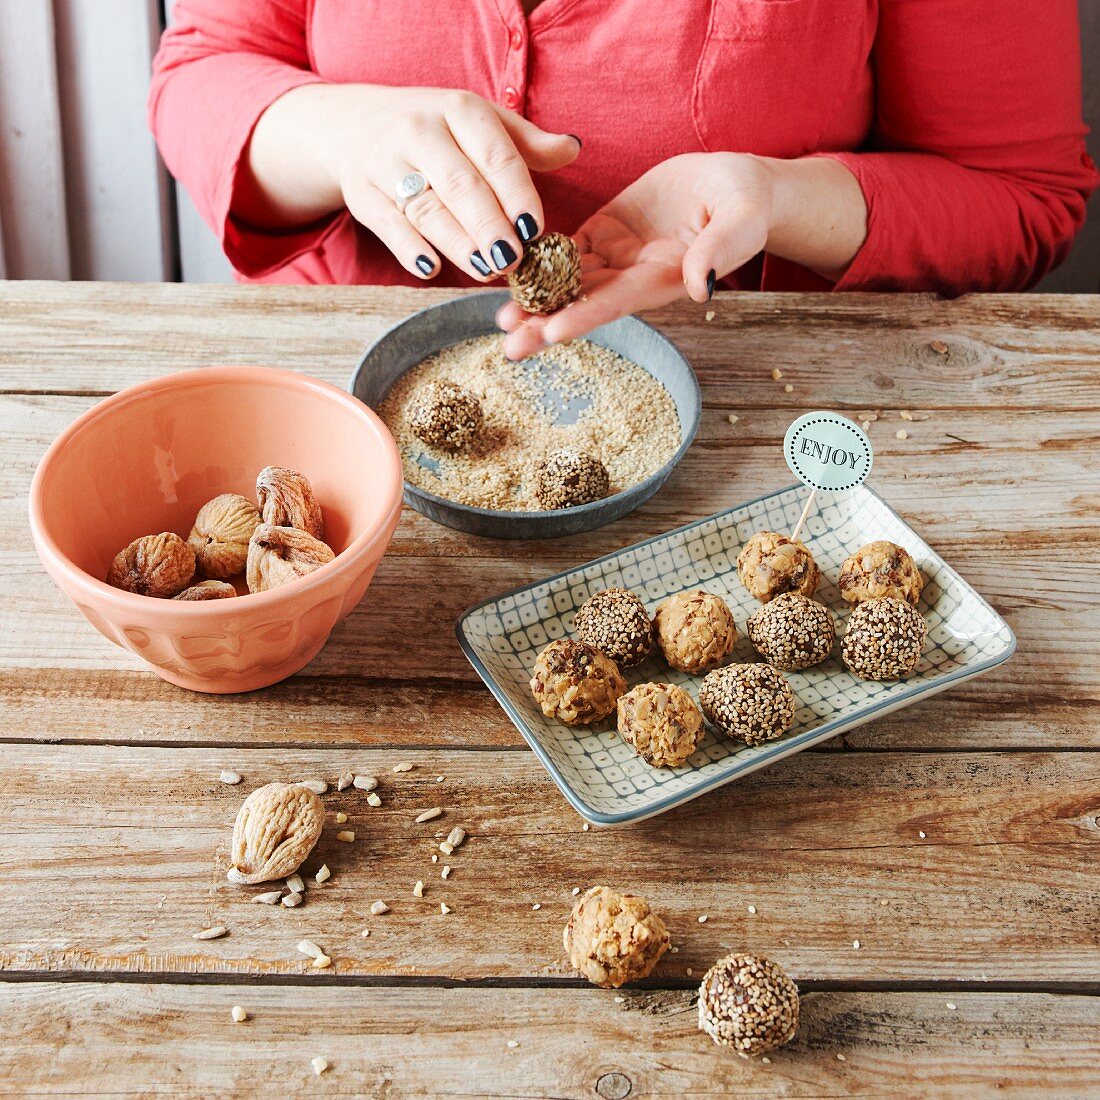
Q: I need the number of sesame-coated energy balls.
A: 8